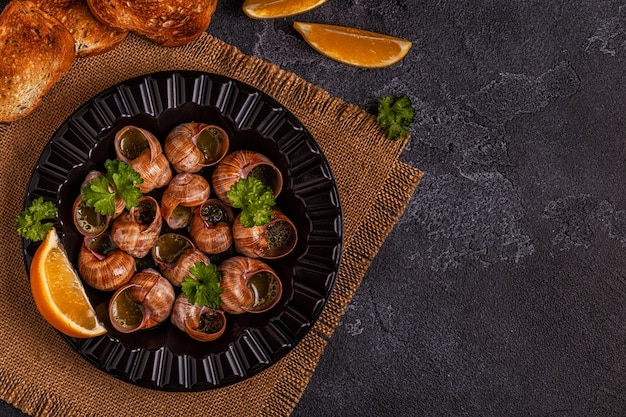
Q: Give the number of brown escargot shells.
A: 13